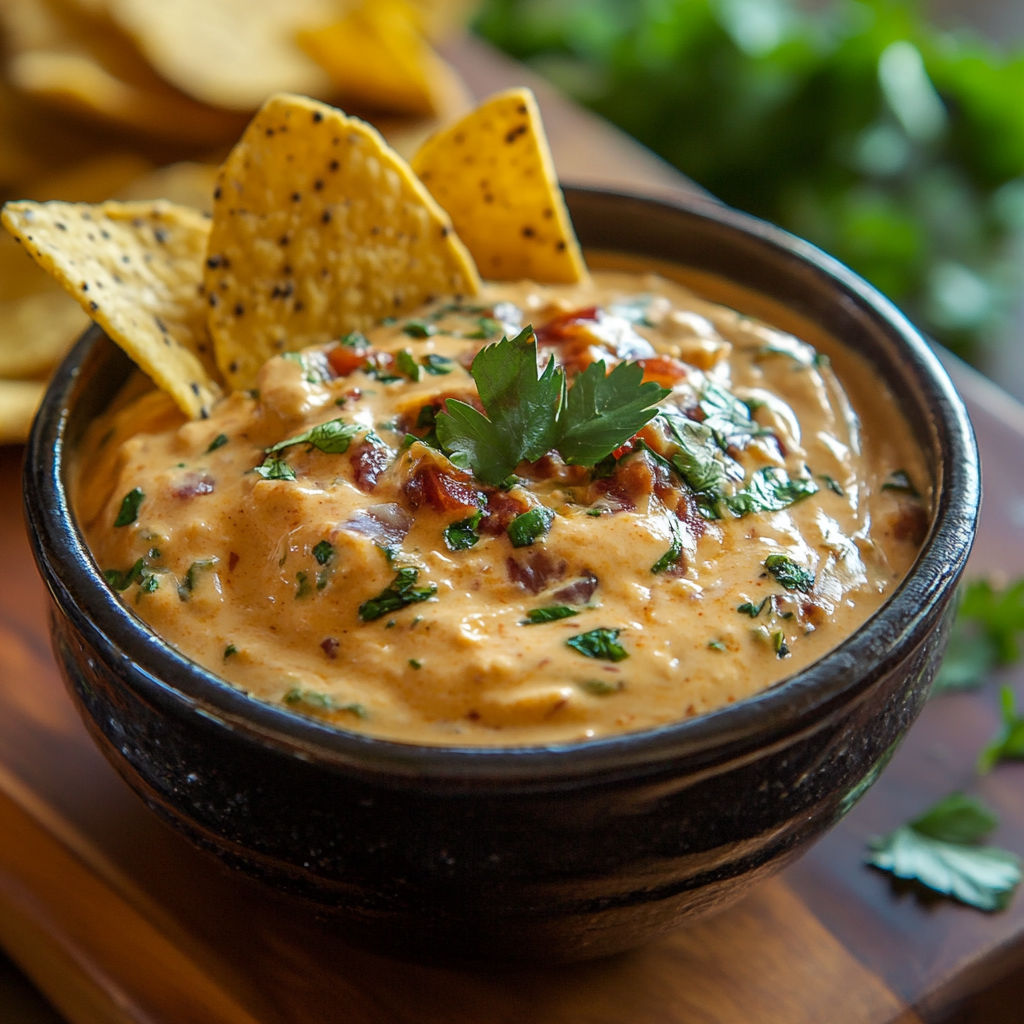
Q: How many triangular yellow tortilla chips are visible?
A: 3